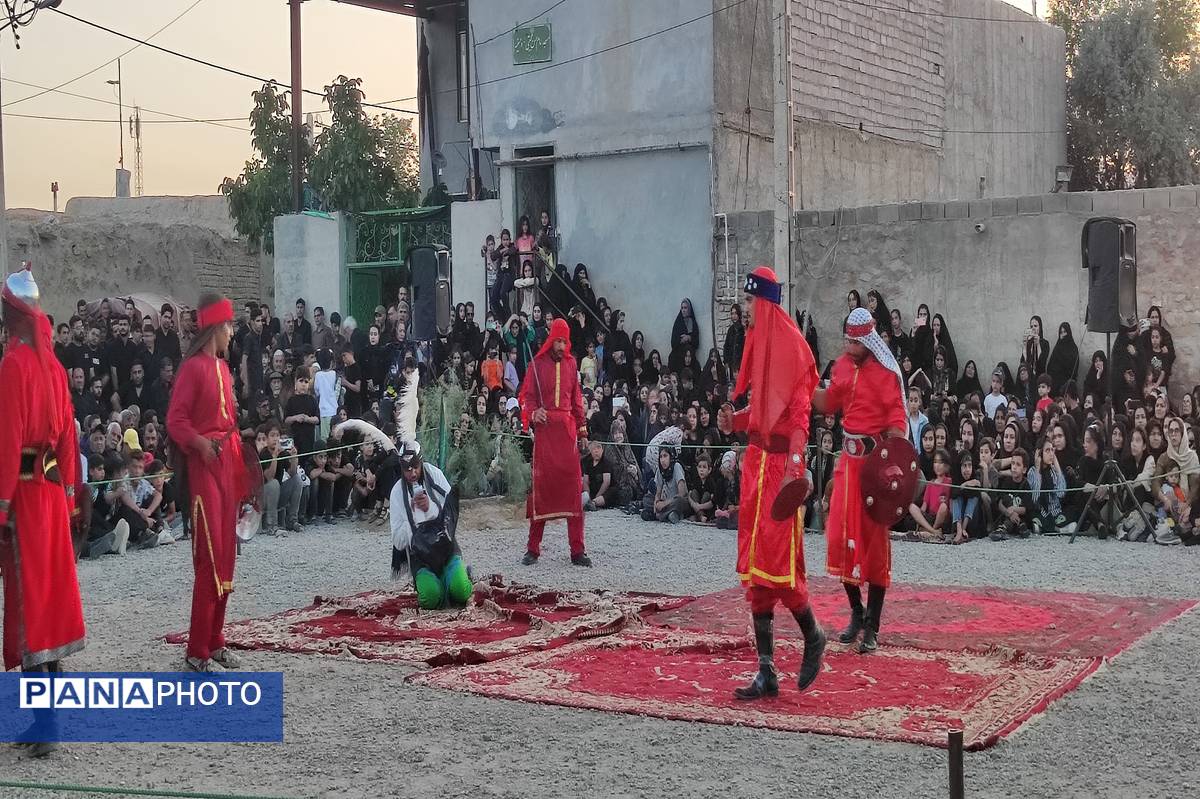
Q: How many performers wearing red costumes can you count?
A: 5